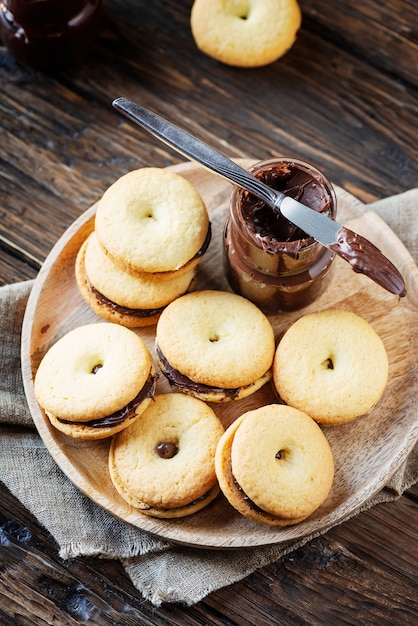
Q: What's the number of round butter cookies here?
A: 8